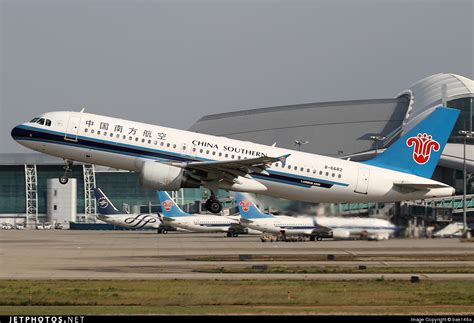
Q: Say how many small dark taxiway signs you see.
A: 5